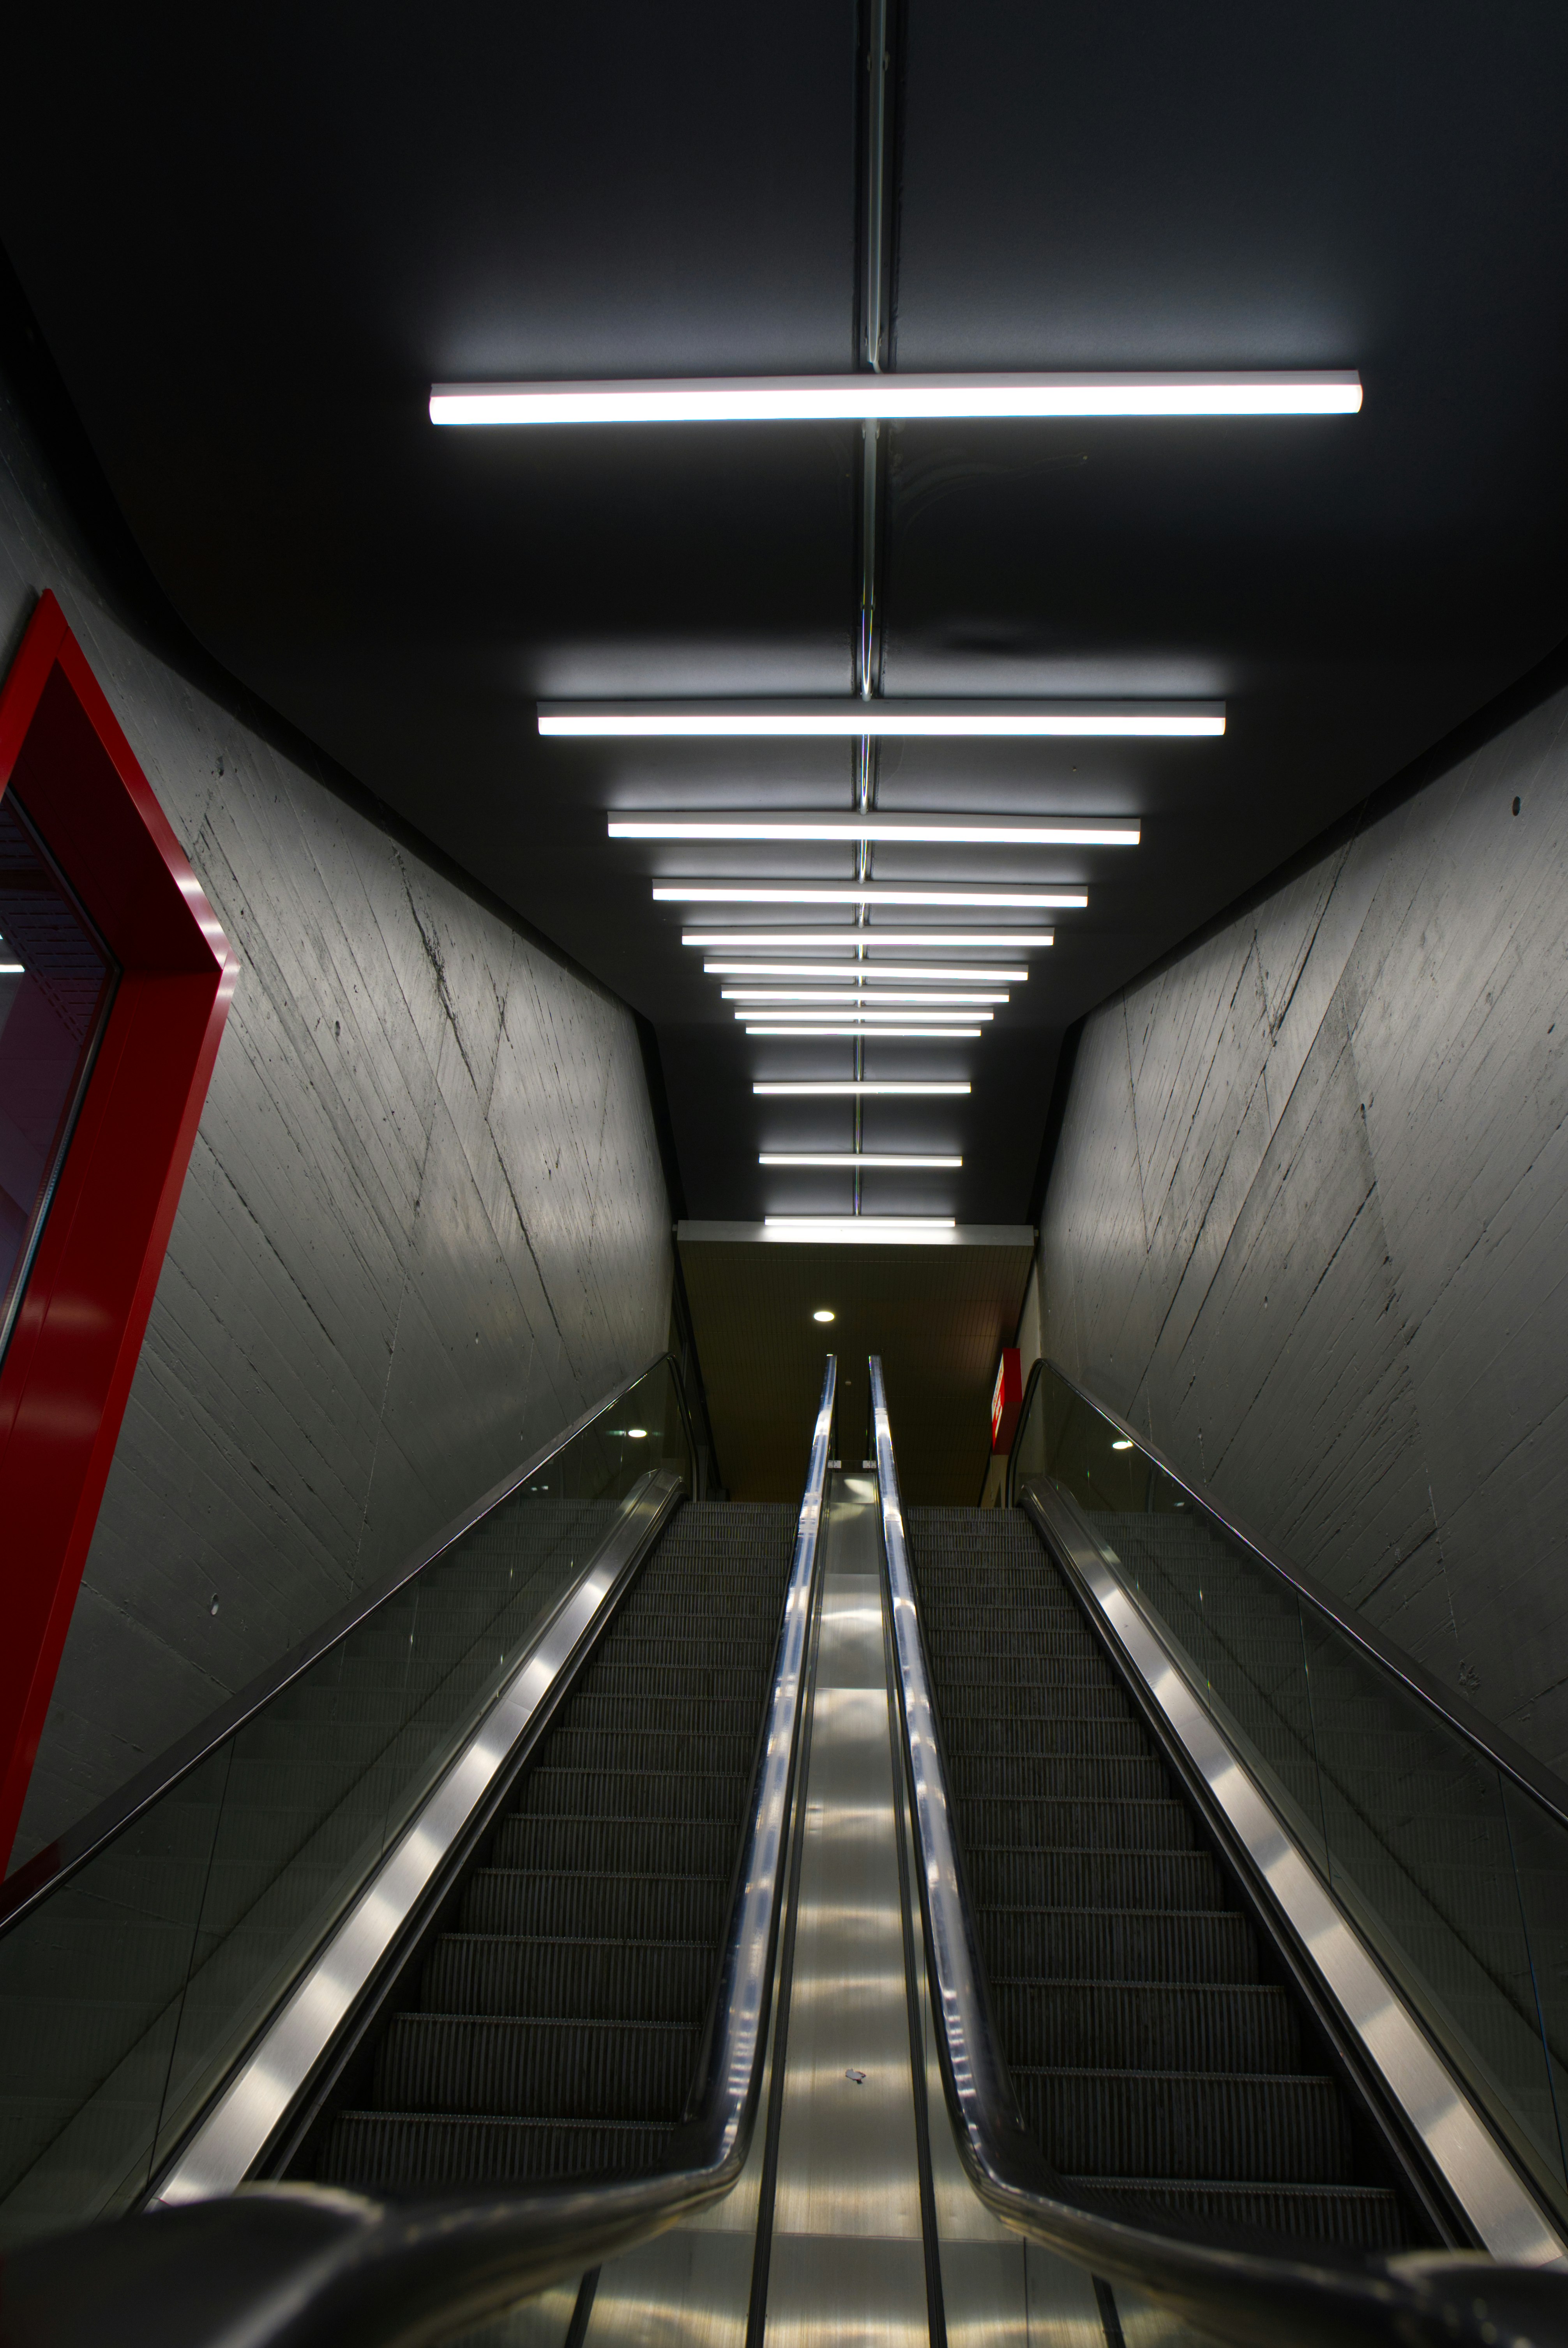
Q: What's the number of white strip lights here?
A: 12